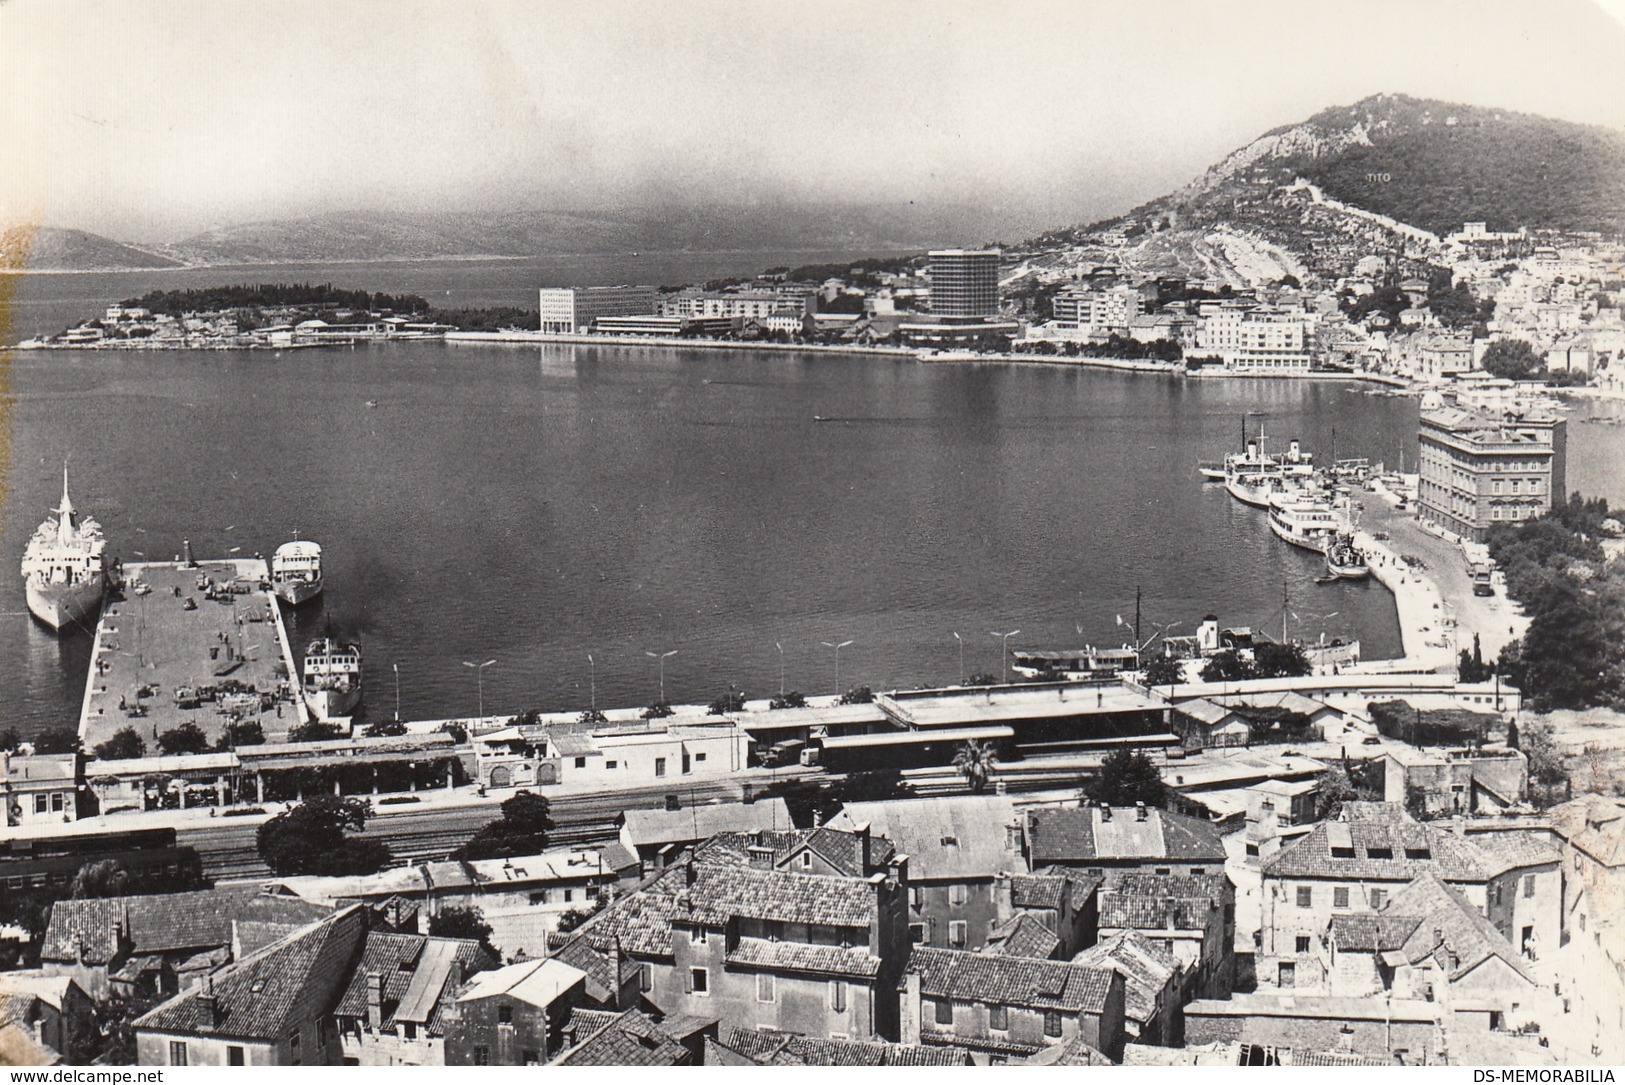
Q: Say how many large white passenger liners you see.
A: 1